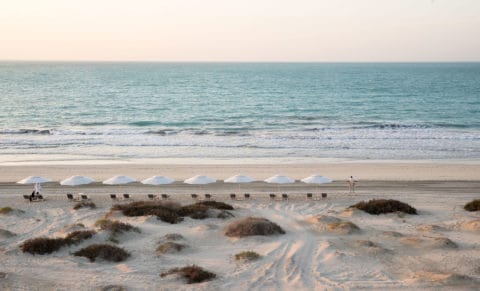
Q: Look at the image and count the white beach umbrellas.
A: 8